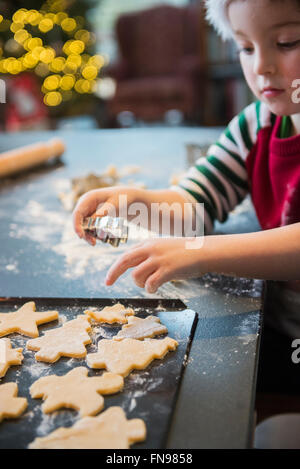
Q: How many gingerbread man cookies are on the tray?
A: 1